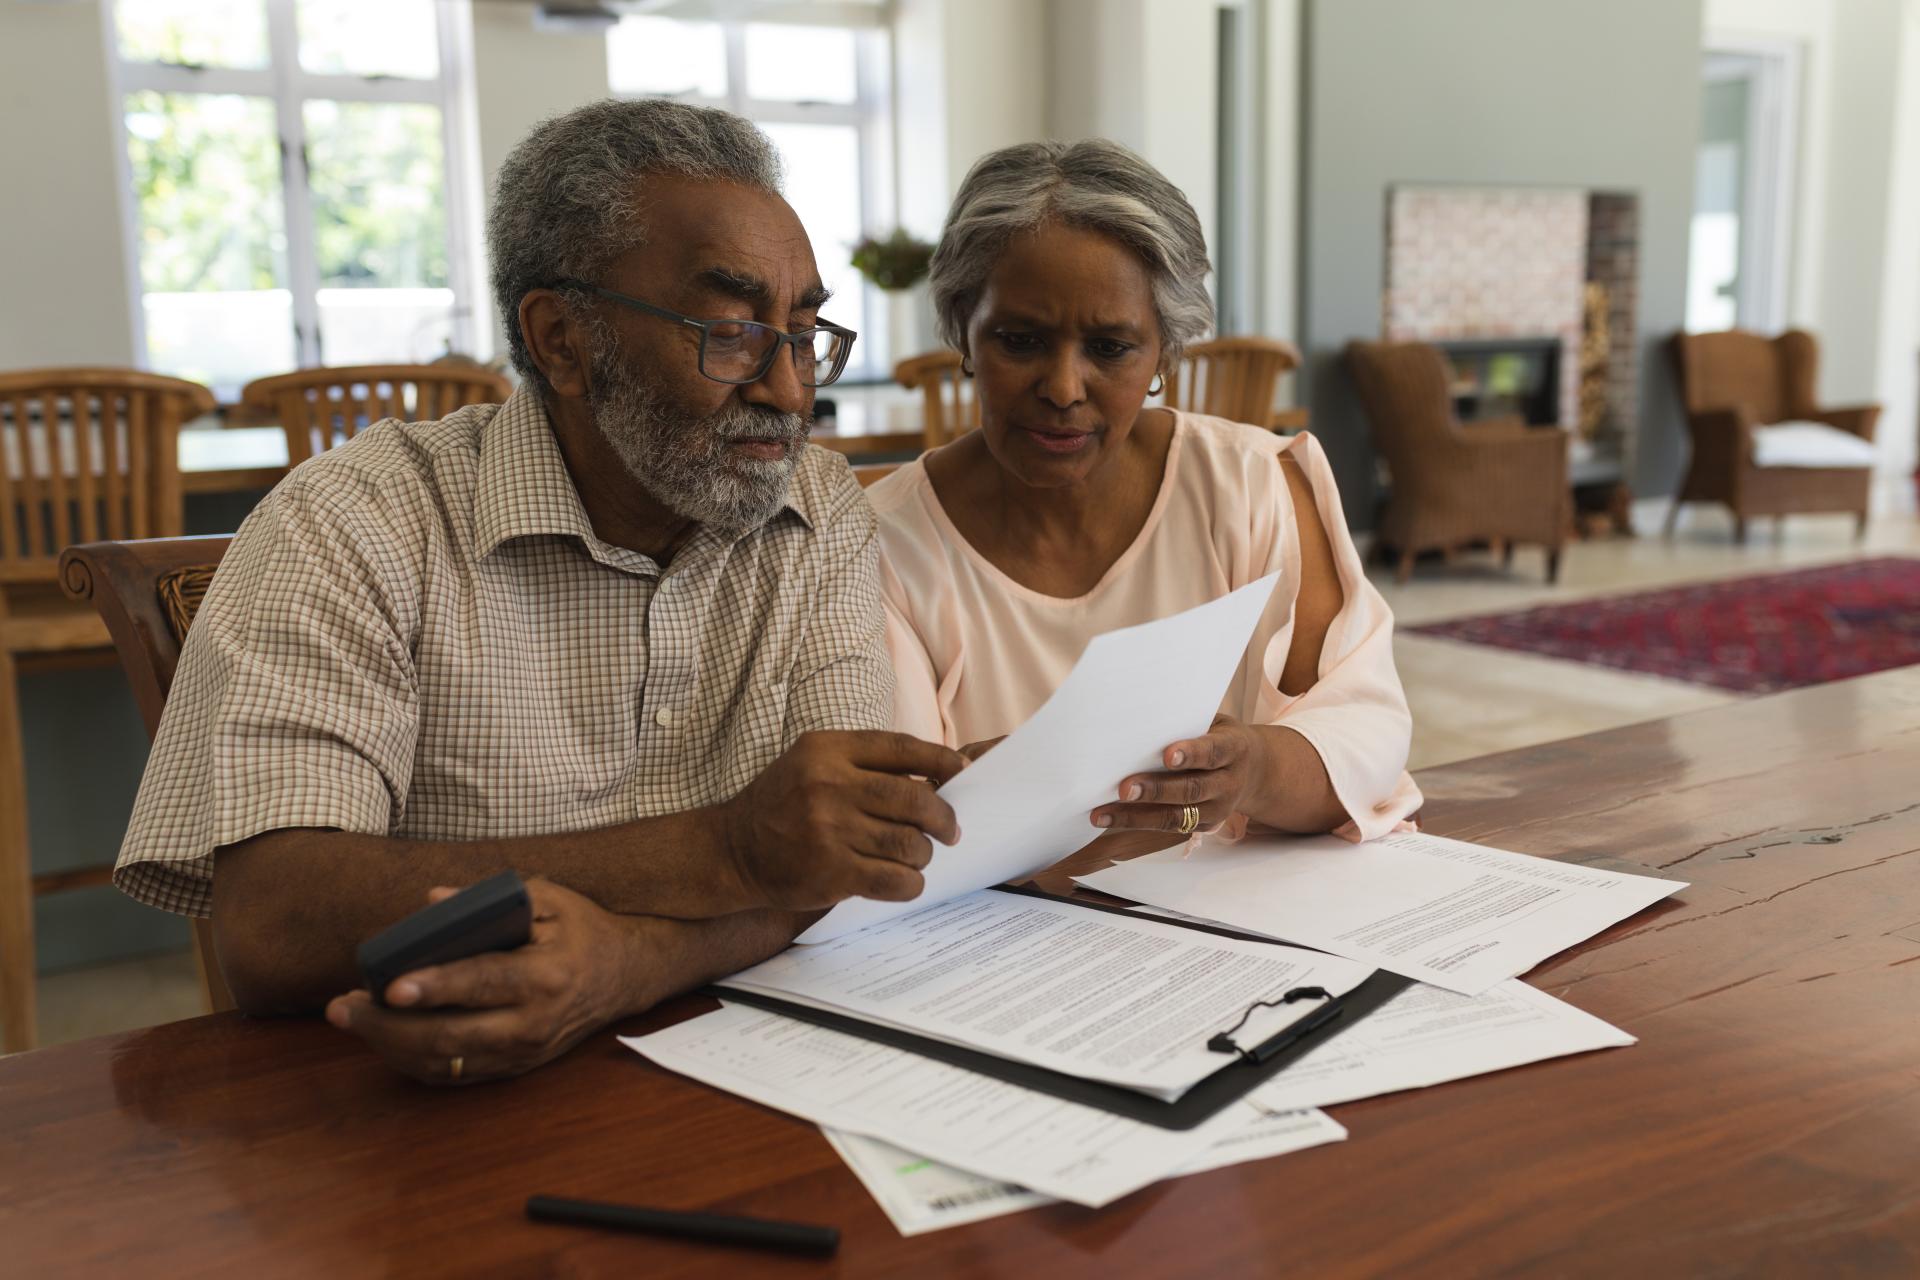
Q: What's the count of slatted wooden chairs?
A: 4